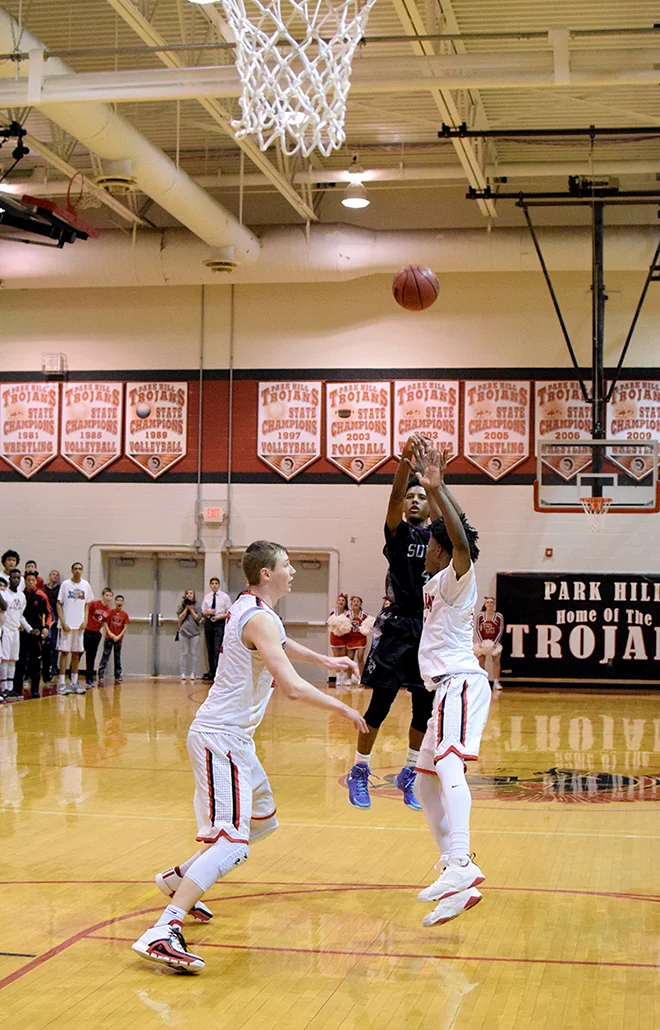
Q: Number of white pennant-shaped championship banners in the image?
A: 9